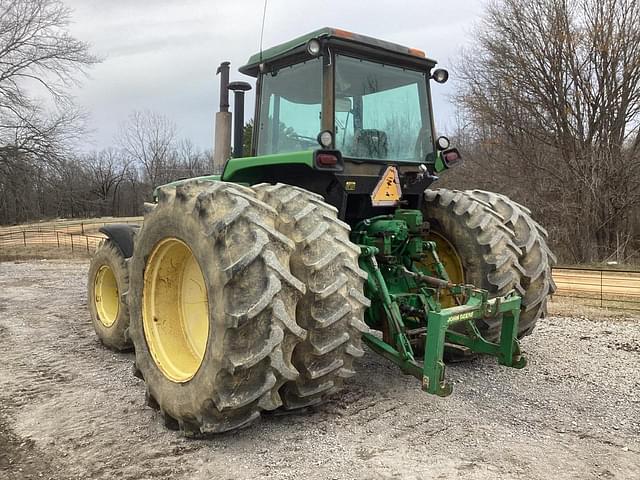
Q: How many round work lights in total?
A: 4